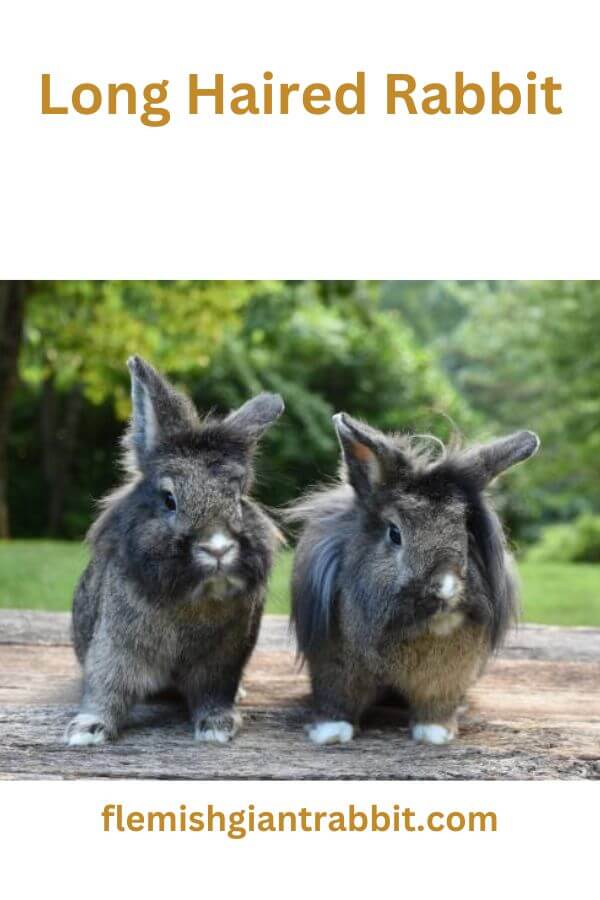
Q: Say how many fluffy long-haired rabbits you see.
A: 2